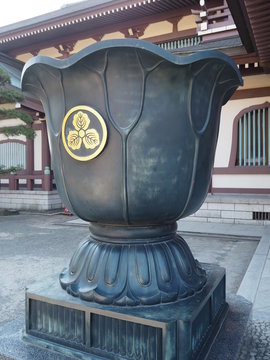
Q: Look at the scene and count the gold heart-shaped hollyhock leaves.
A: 3